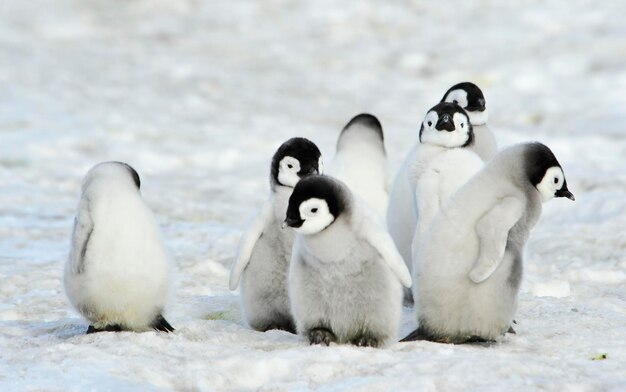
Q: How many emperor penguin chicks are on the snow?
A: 7